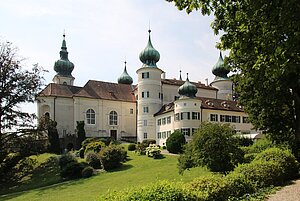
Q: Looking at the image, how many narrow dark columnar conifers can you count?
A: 2